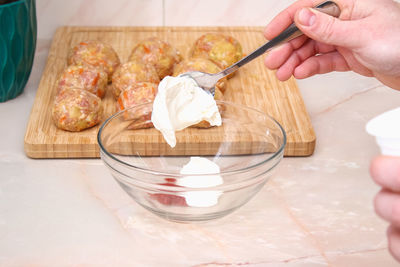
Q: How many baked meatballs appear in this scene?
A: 9